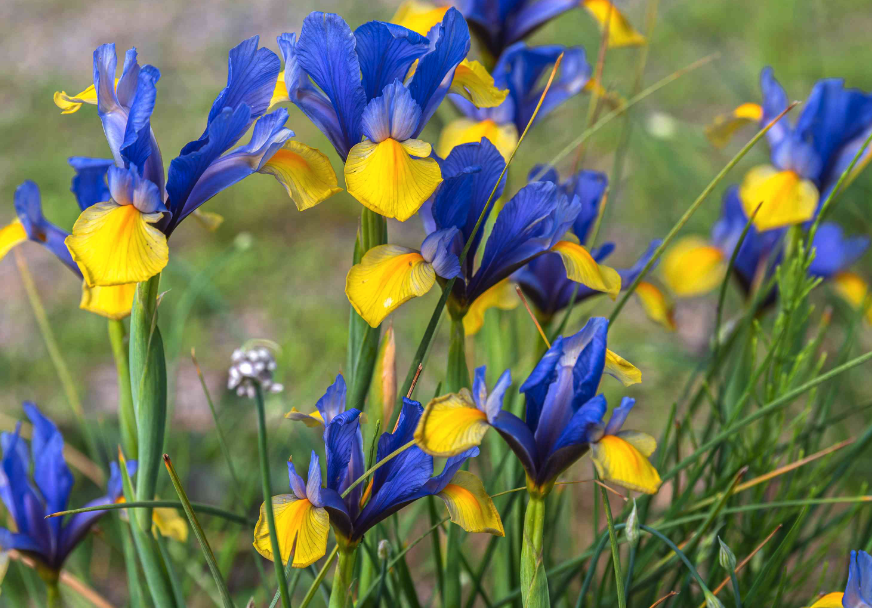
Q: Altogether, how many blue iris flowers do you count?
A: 13